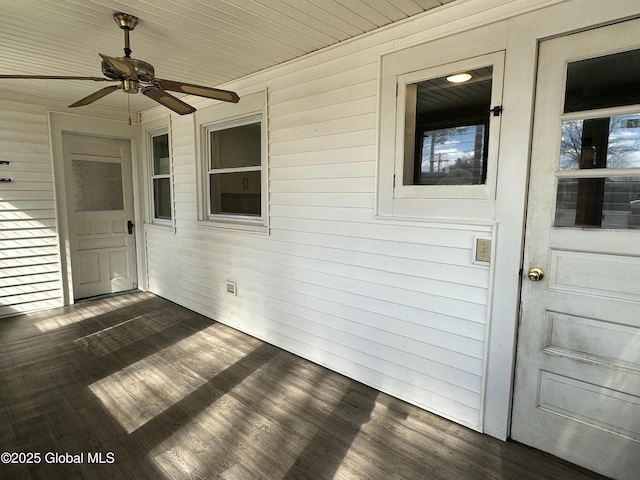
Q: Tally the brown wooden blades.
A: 5